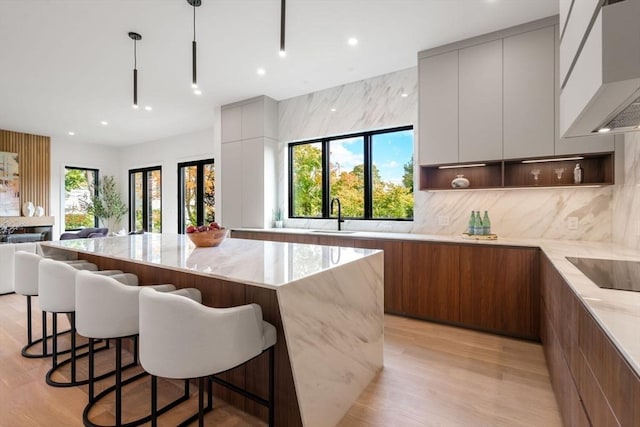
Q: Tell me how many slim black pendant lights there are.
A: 3